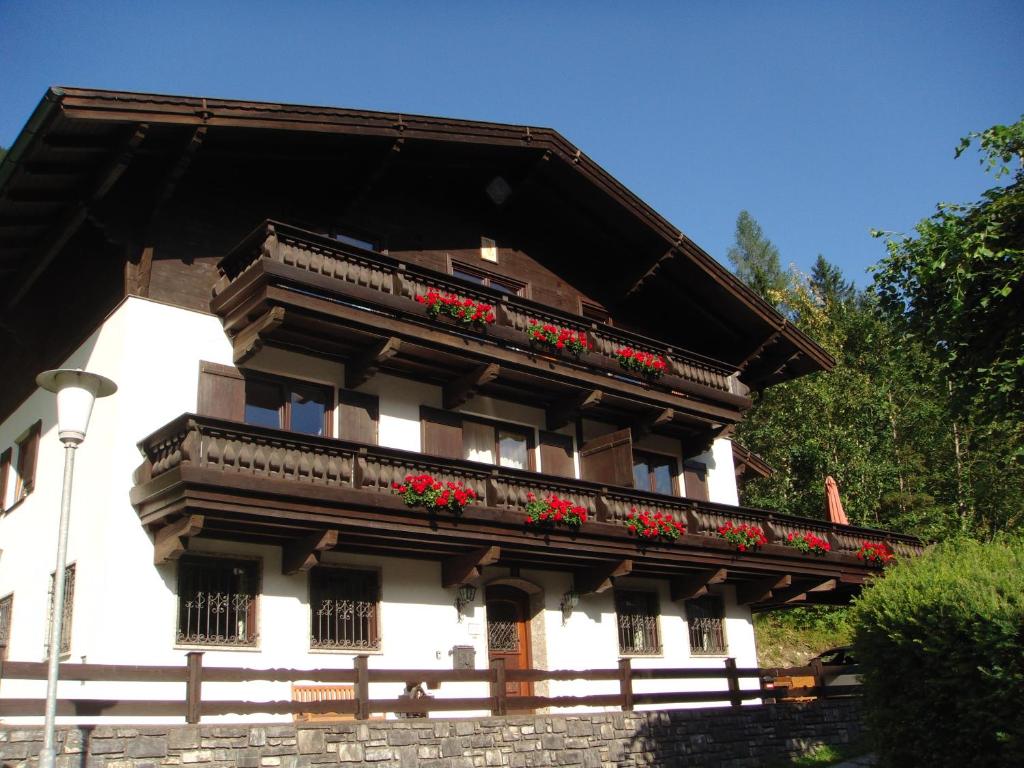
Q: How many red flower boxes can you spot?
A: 9